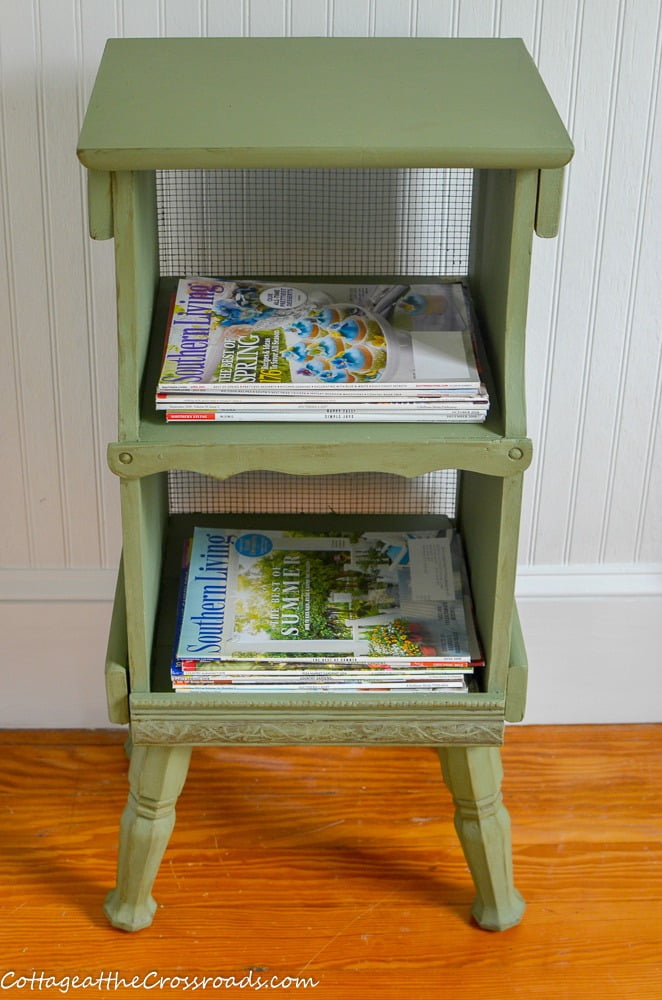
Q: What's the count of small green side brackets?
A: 4